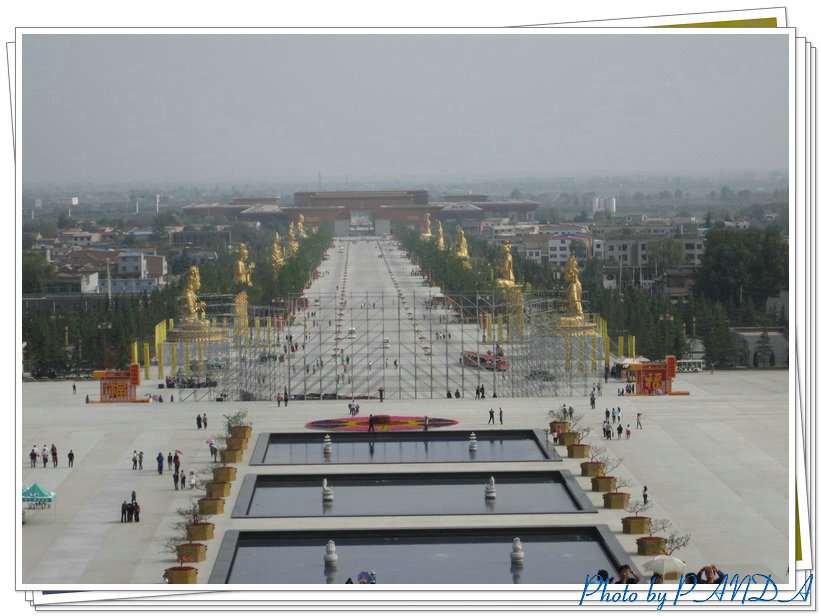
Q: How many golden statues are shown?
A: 10